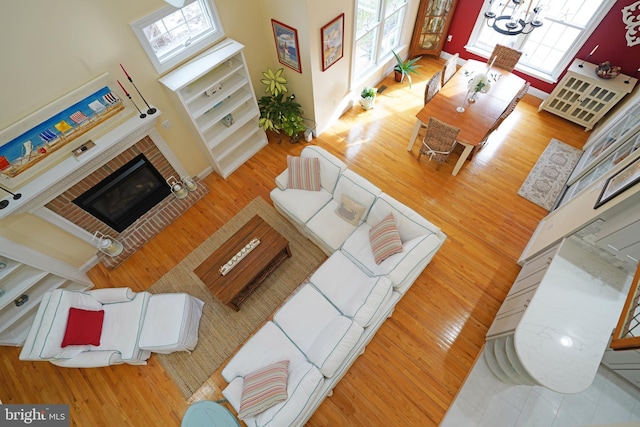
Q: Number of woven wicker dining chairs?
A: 6